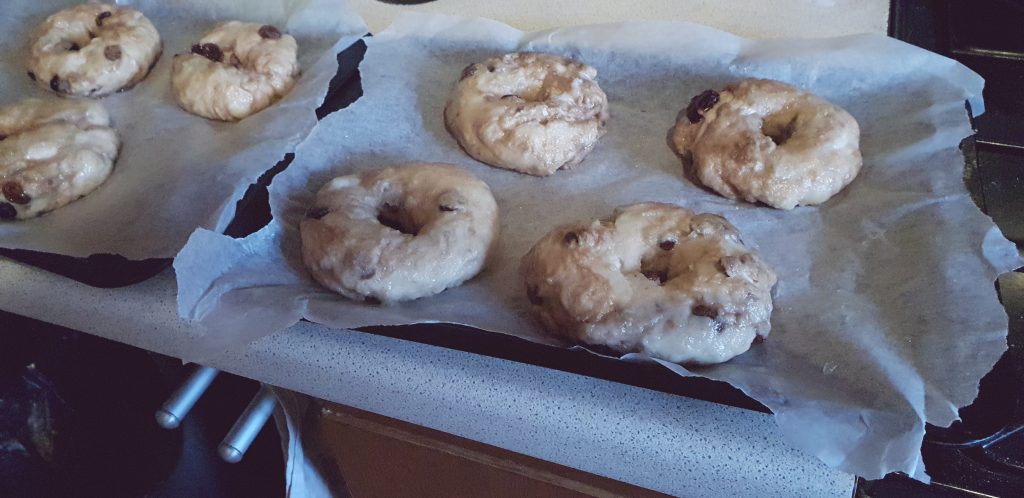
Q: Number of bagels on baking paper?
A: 7